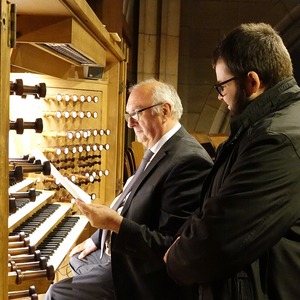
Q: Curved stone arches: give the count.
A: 1